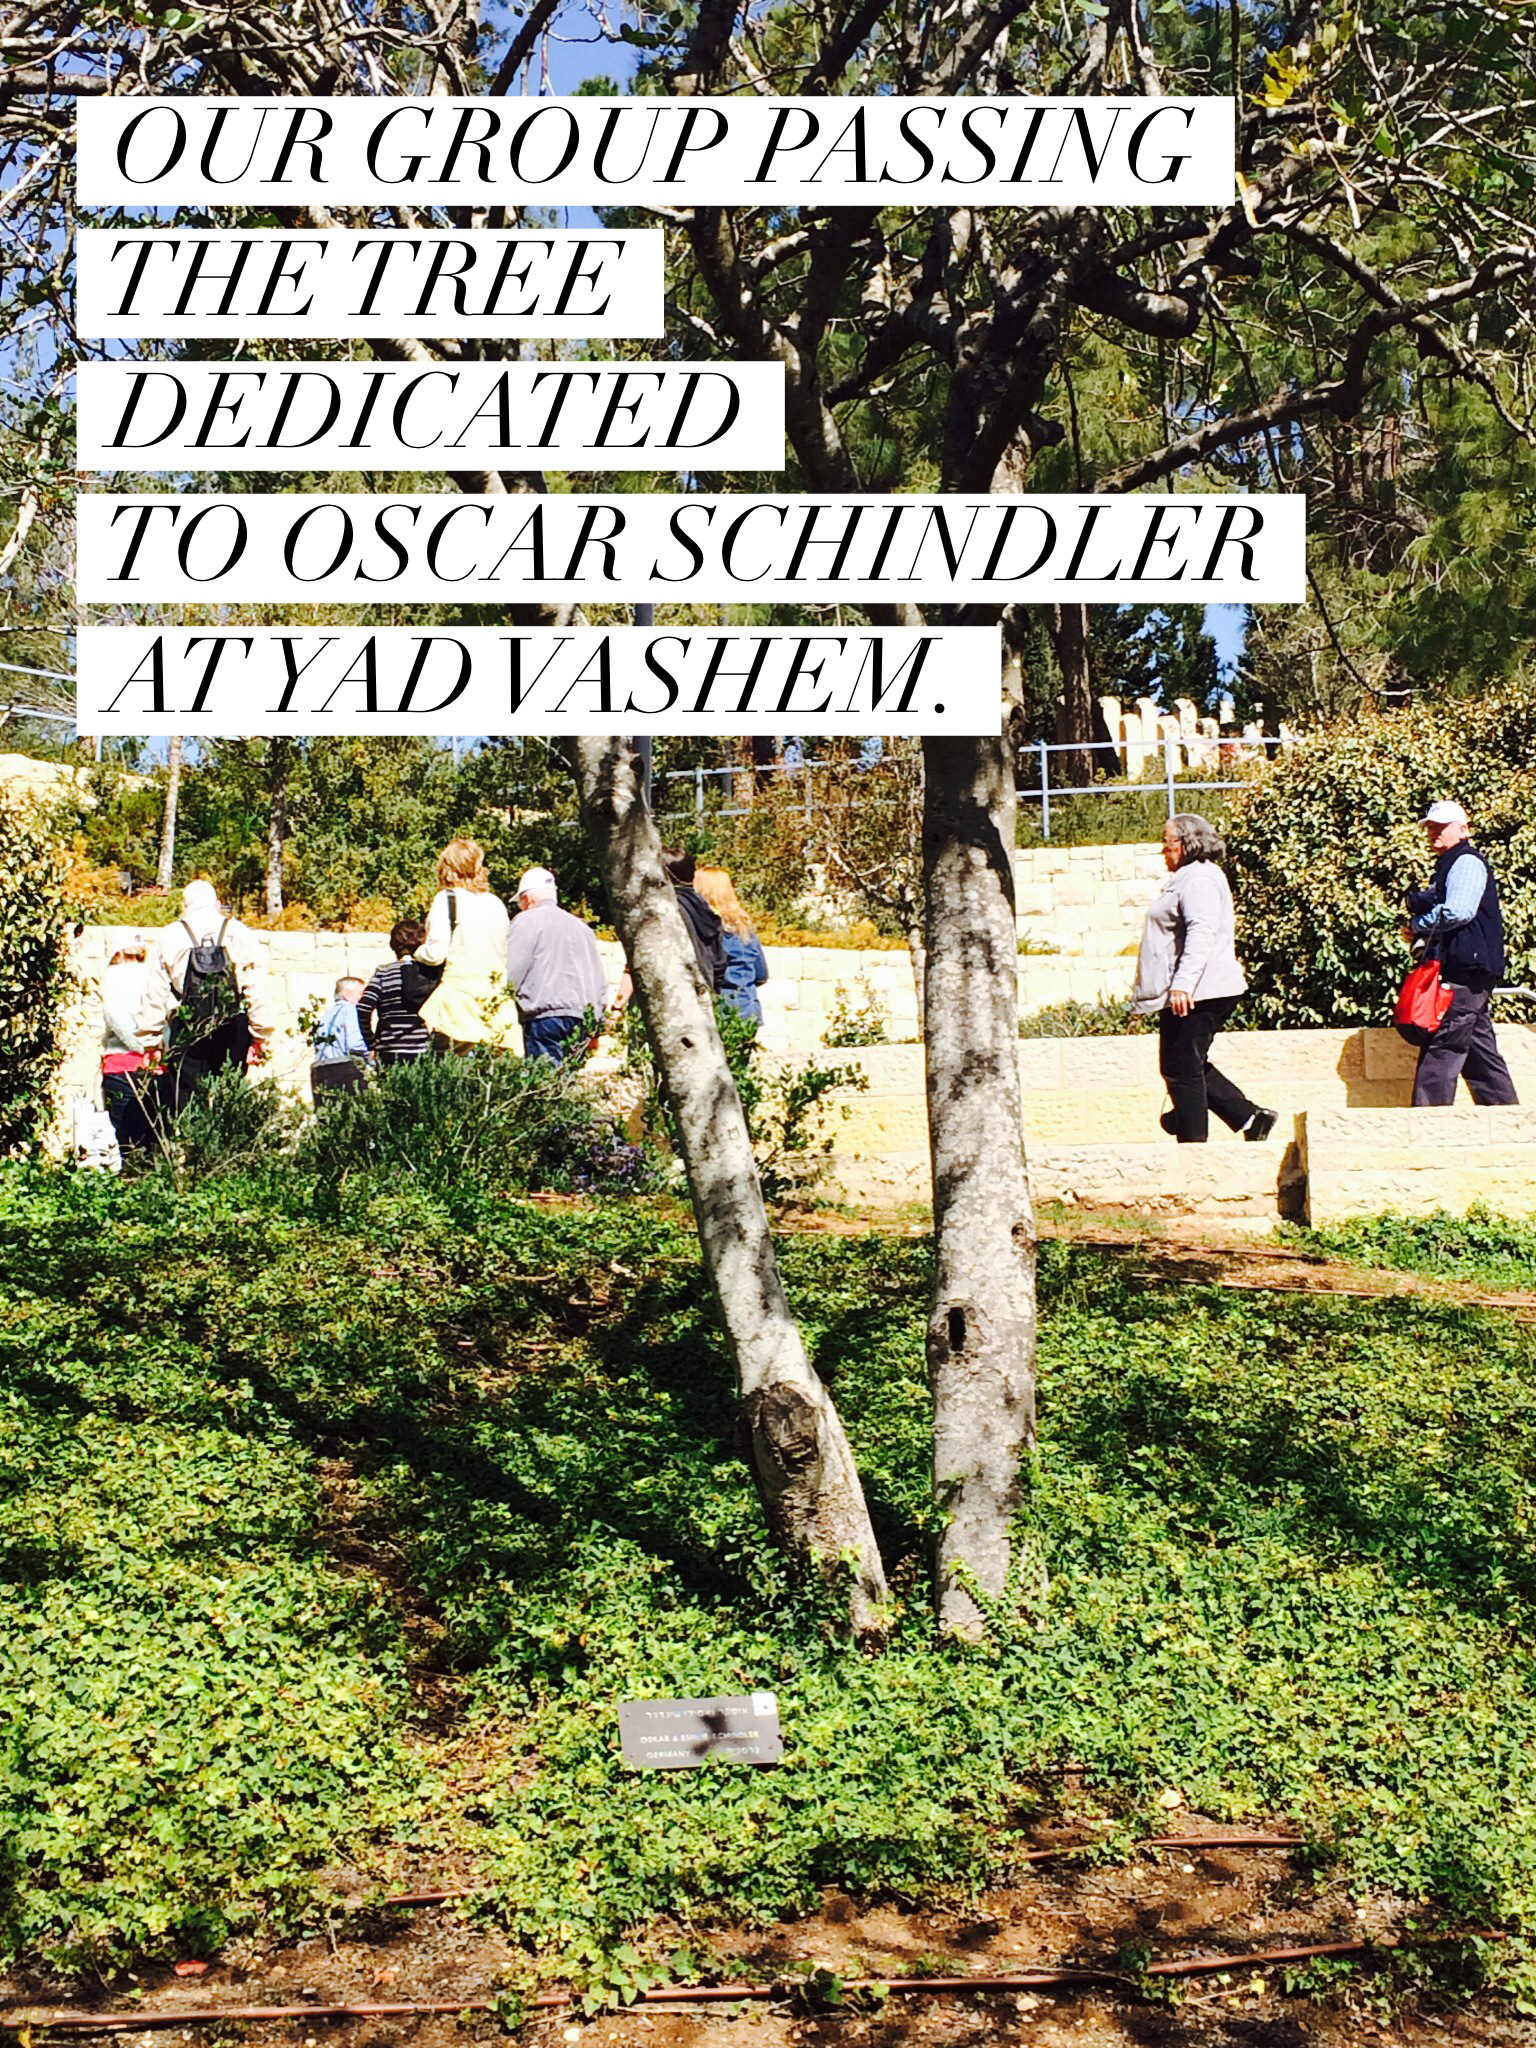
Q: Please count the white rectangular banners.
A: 5